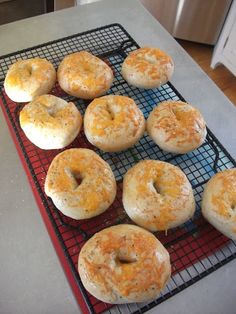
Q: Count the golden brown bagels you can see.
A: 10